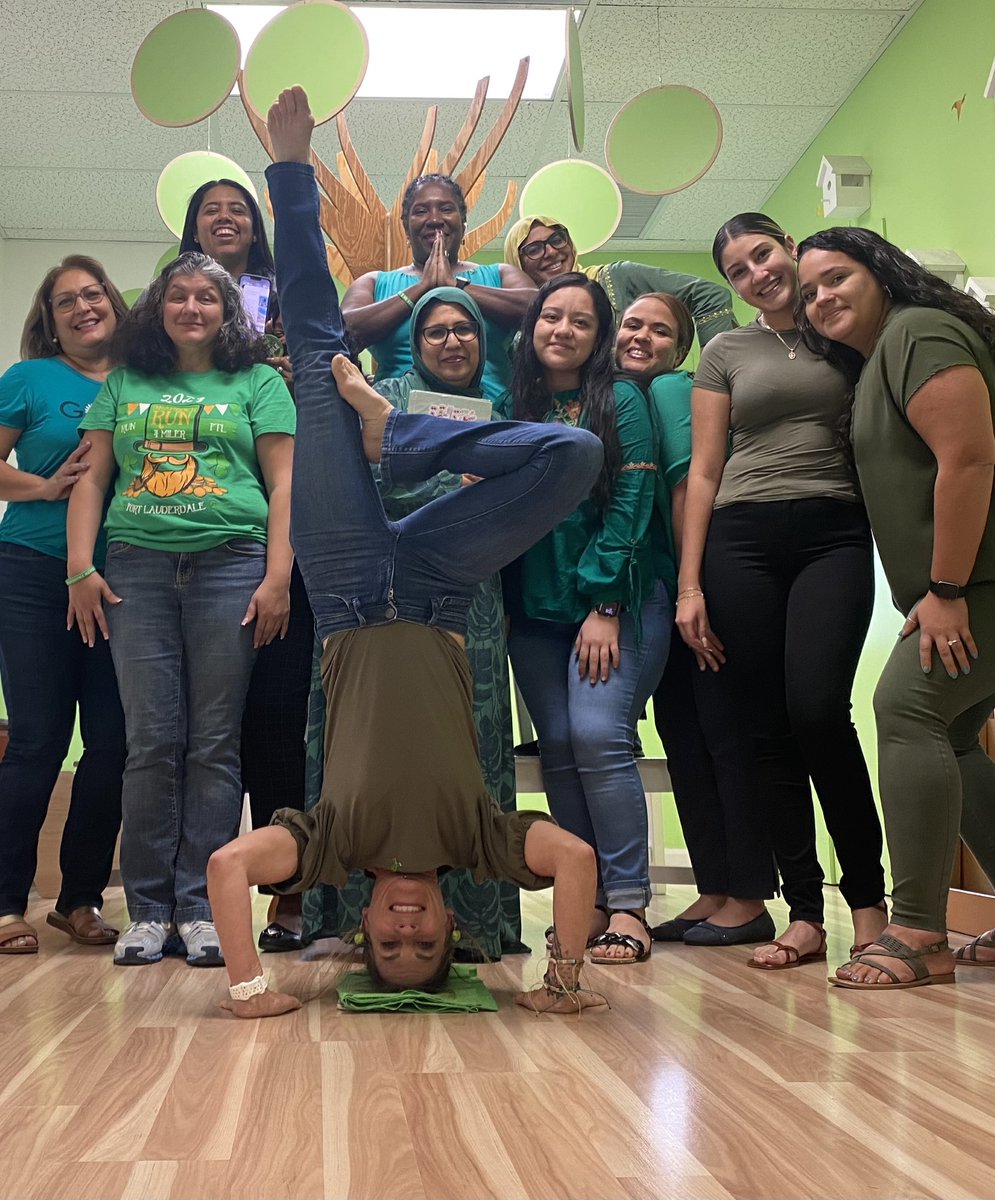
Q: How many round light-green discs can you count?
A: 6